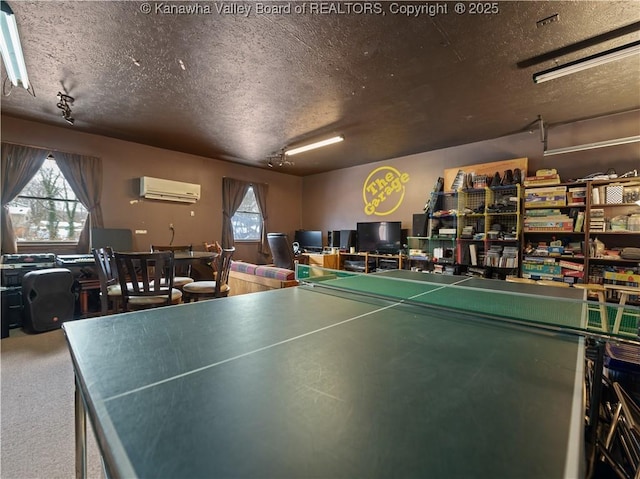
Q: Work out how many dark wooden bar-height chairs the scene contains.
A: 4